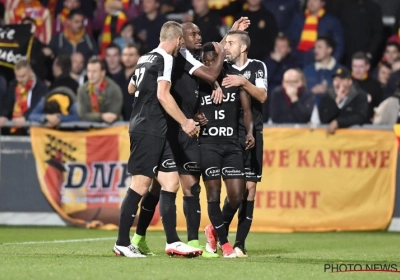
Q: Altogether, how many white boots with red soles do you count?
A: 2